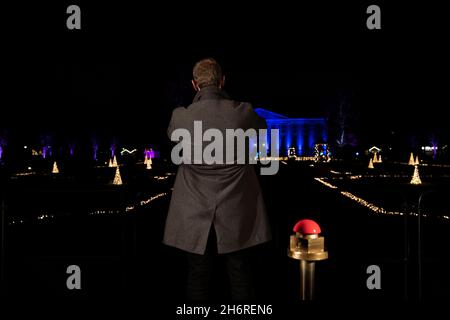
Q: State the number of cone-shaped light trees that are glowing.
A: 13